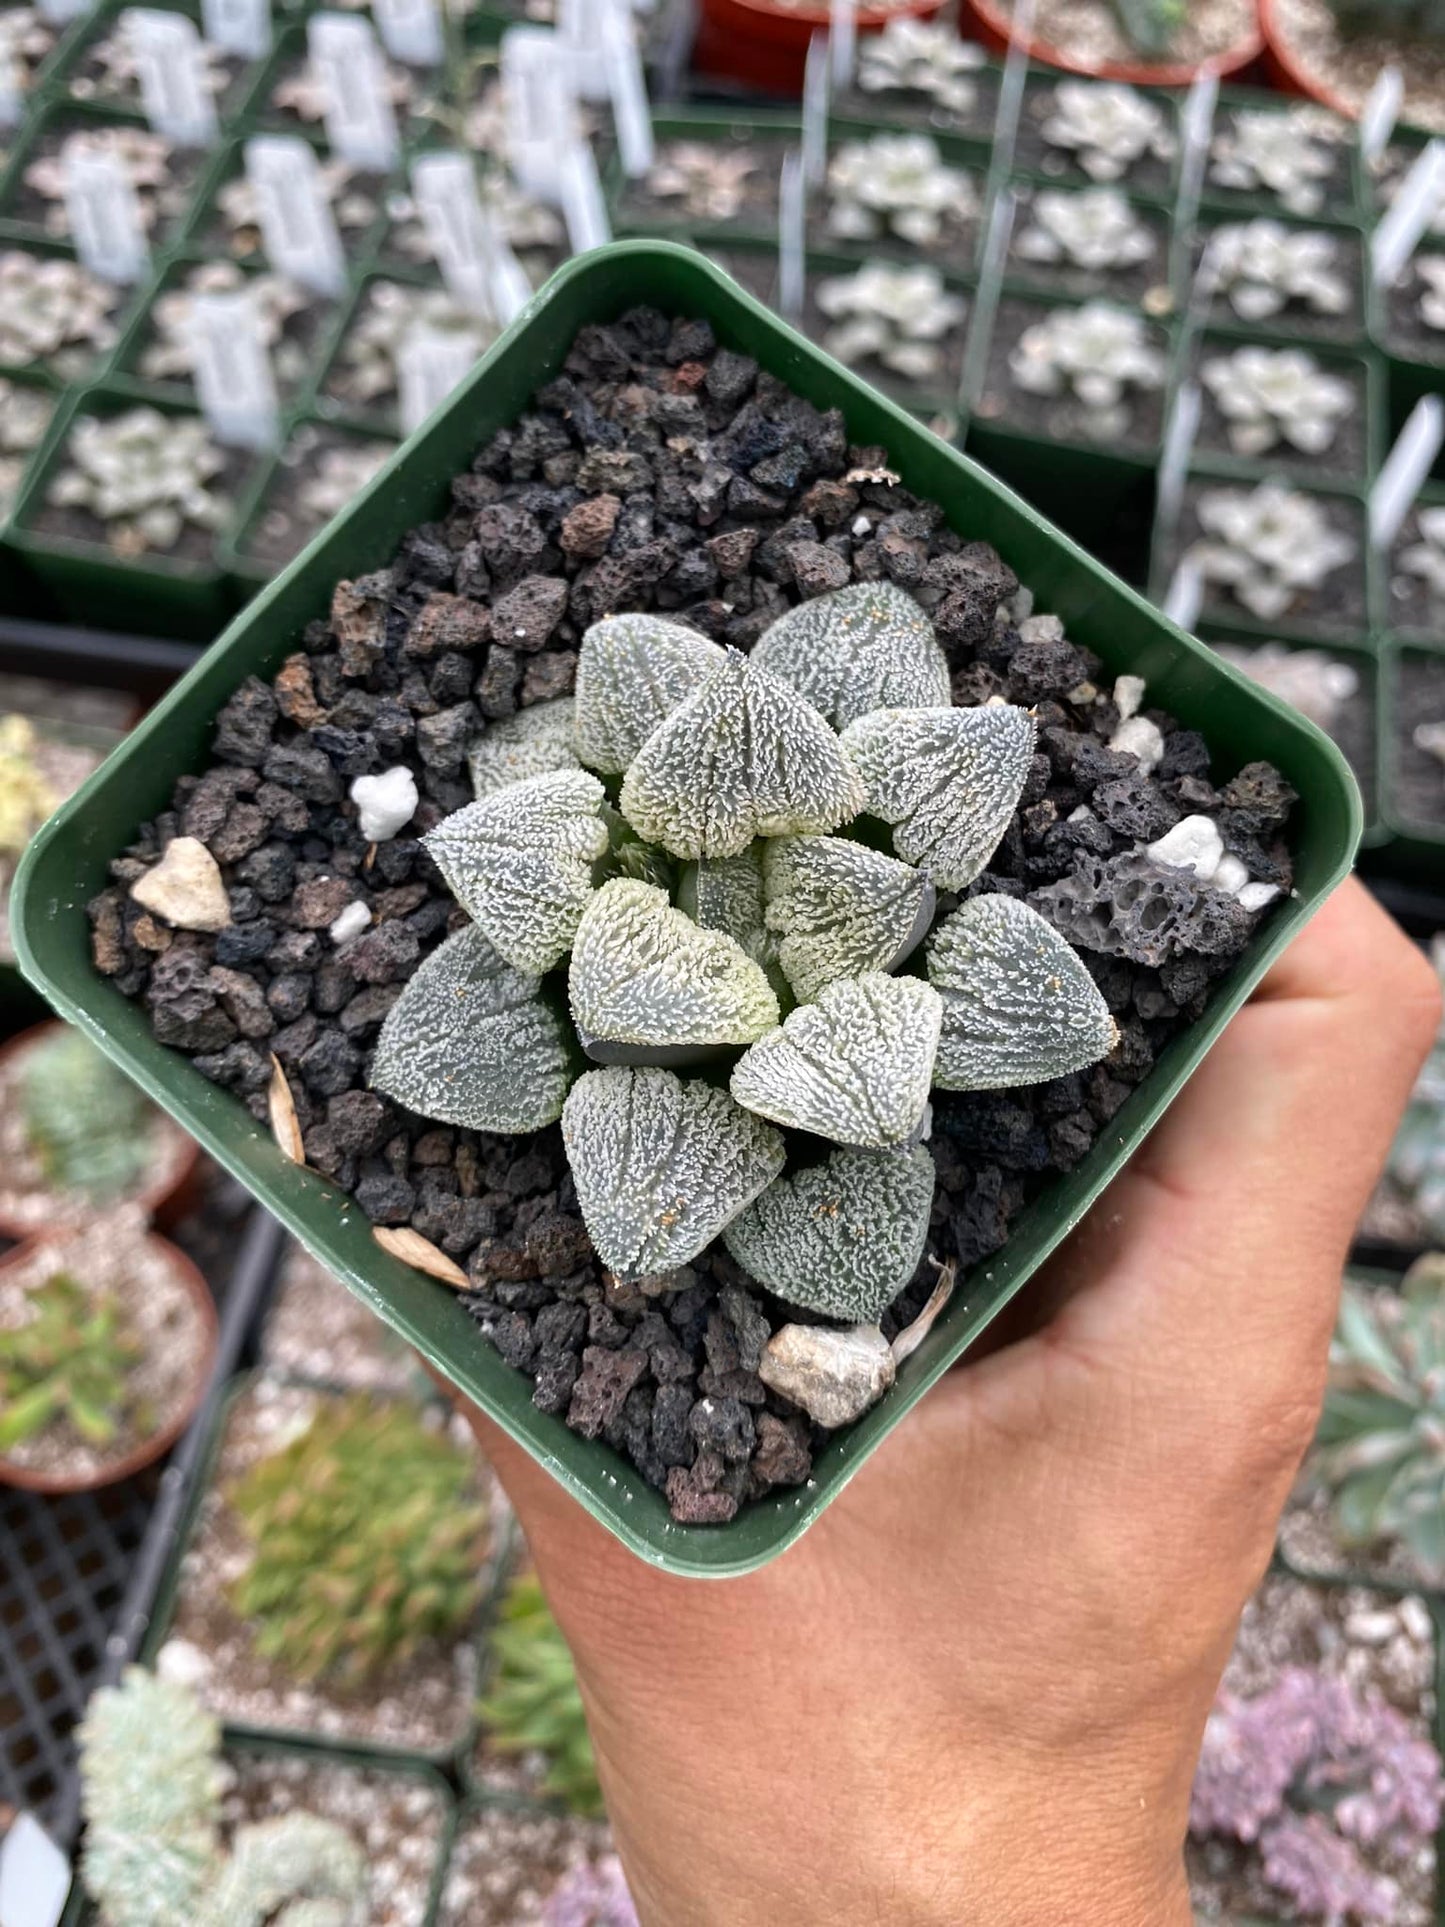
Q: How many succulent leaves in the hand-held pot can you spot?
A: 14